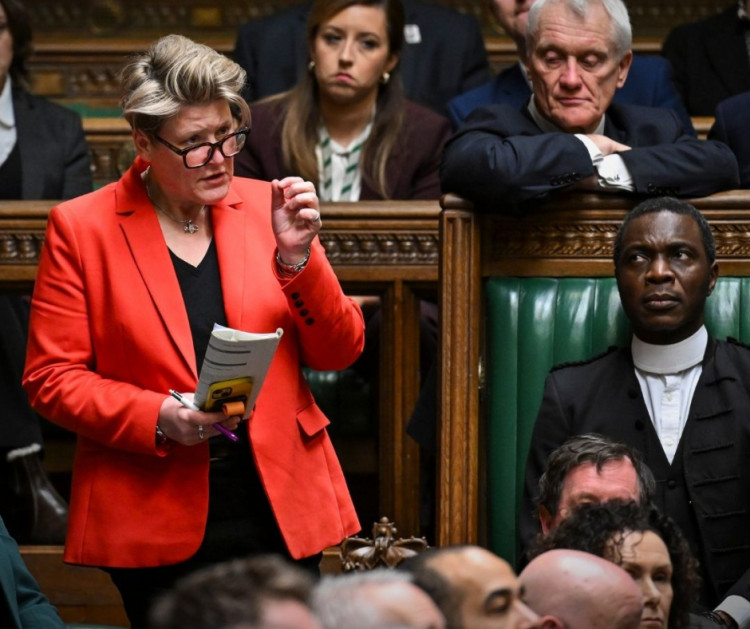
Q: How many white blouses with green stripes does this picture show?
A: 1